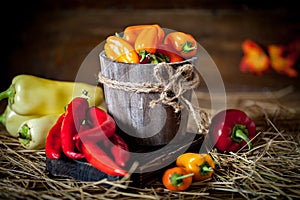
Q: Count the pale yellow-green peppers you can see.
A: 3